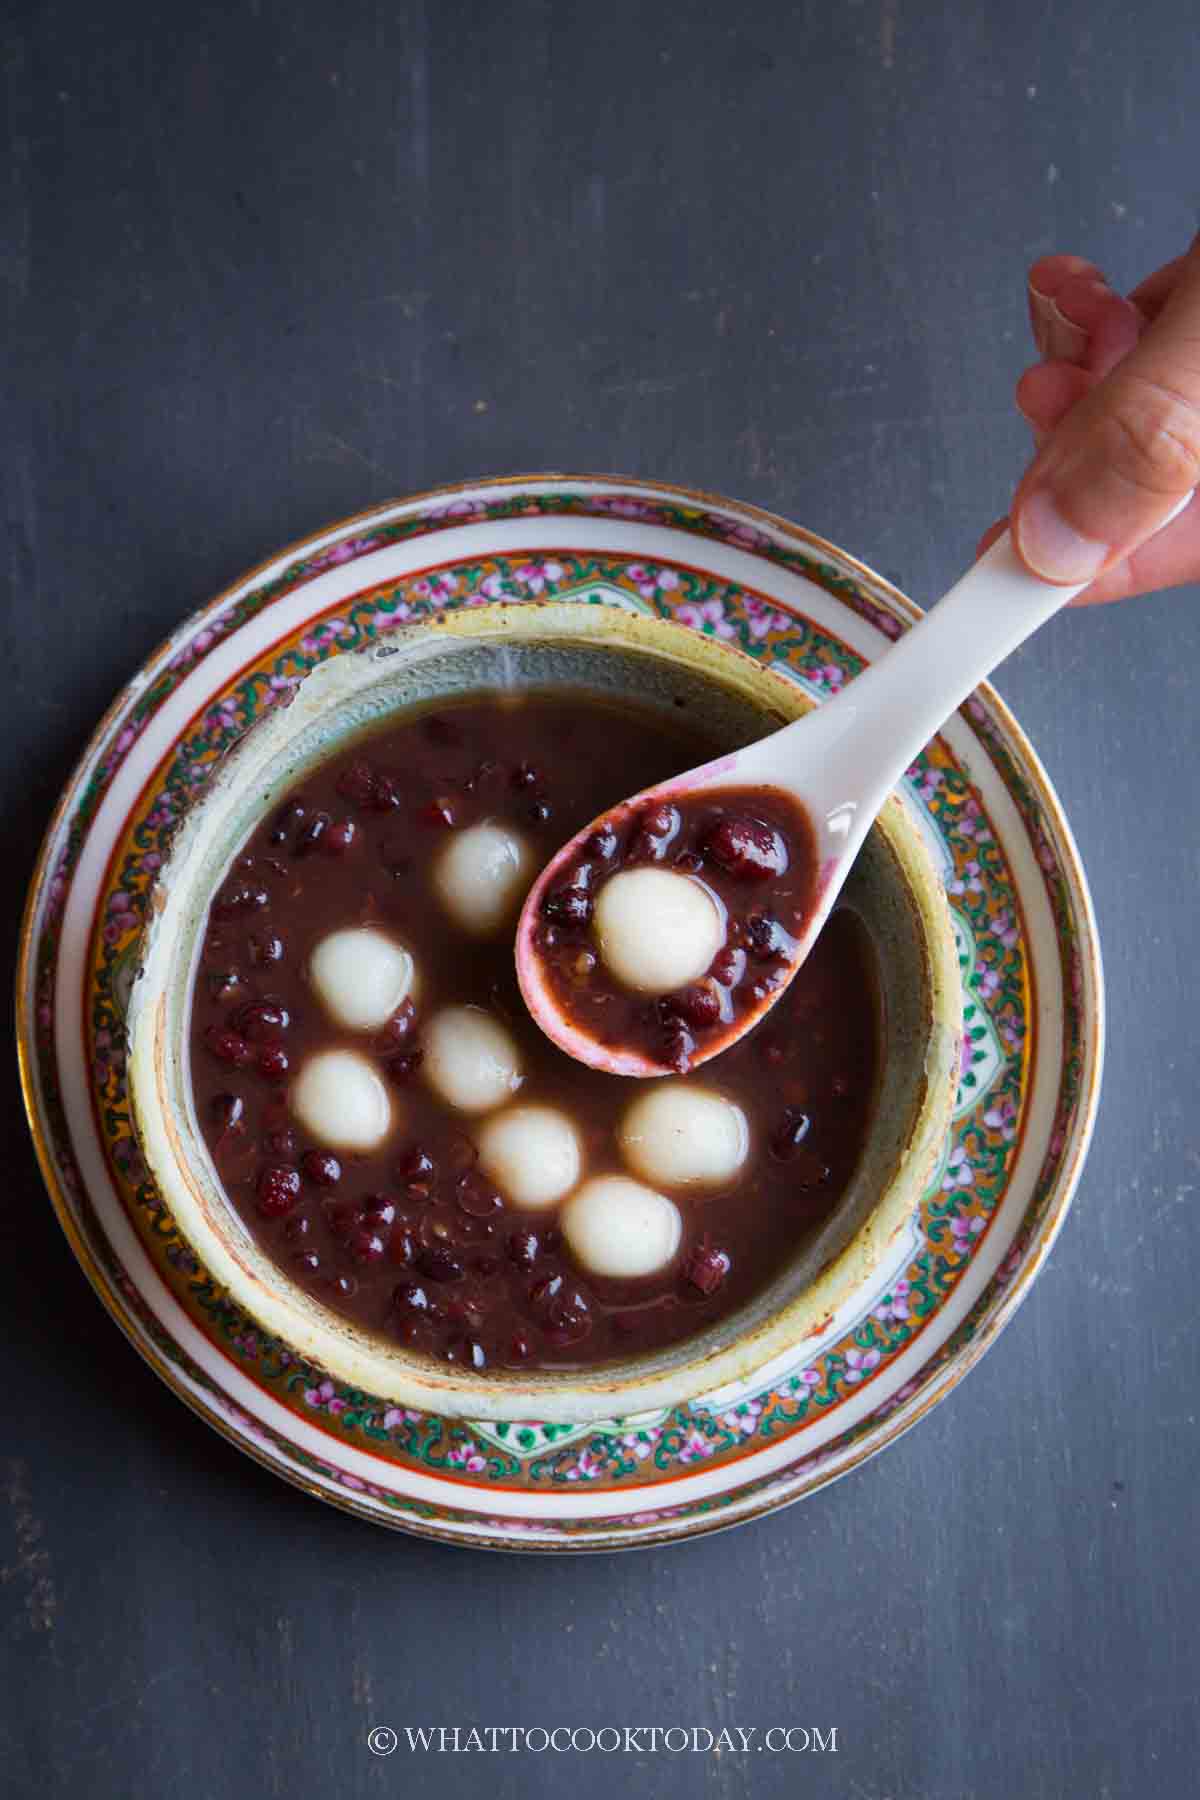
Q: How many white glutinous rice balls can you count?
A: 8